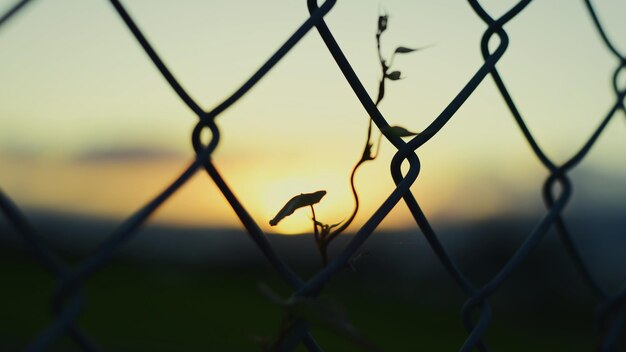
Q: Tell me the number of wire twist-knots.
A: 10